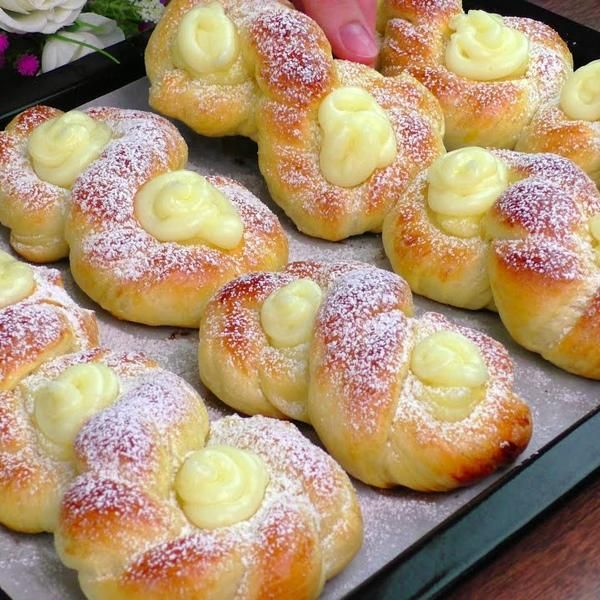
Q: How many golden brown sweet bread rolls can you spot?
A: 7